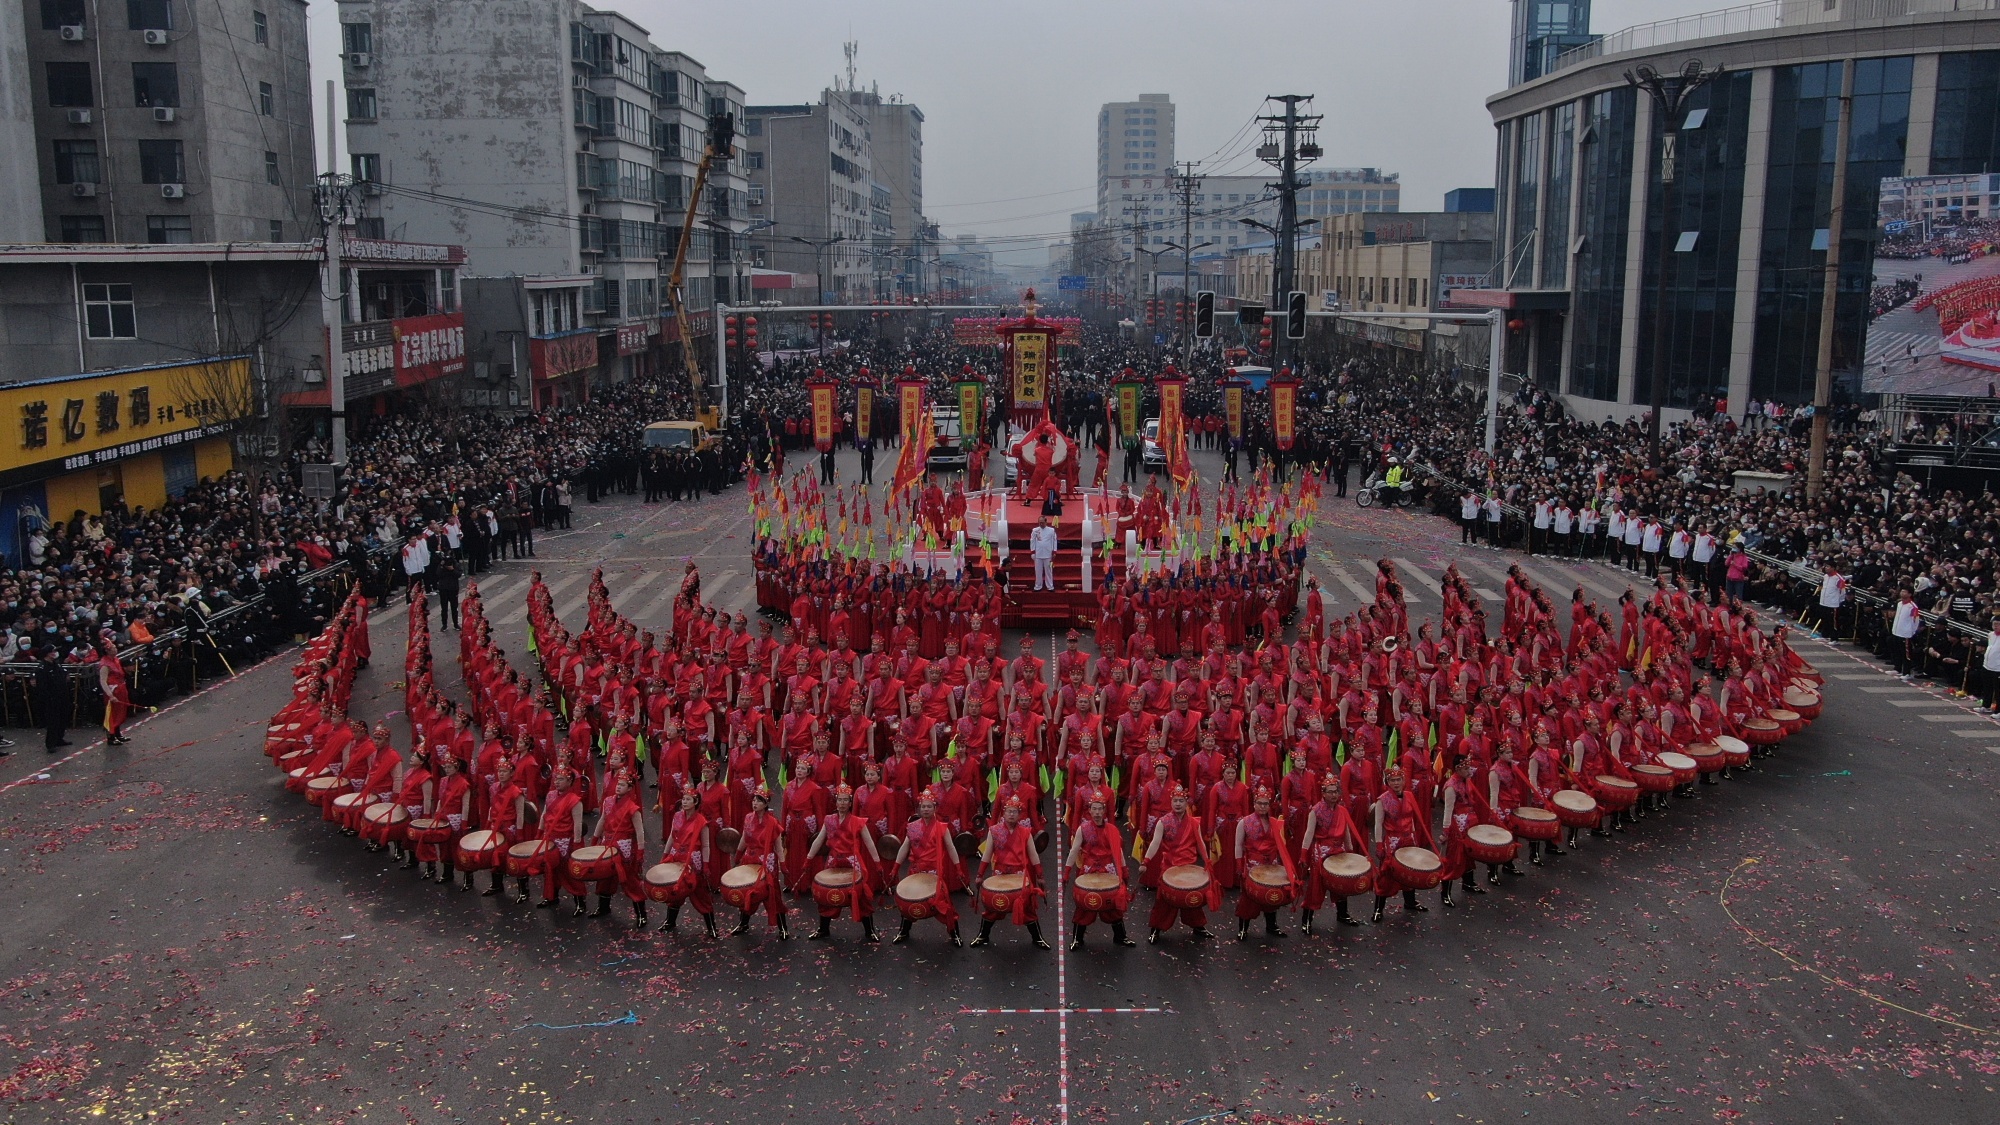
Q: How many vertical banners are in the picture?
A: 9